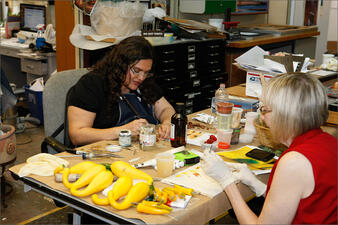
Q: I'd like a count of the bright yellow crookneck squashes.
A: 6